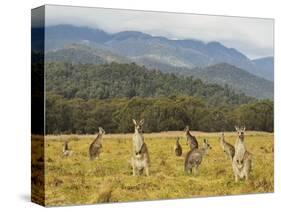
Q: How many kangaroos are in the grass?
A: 8